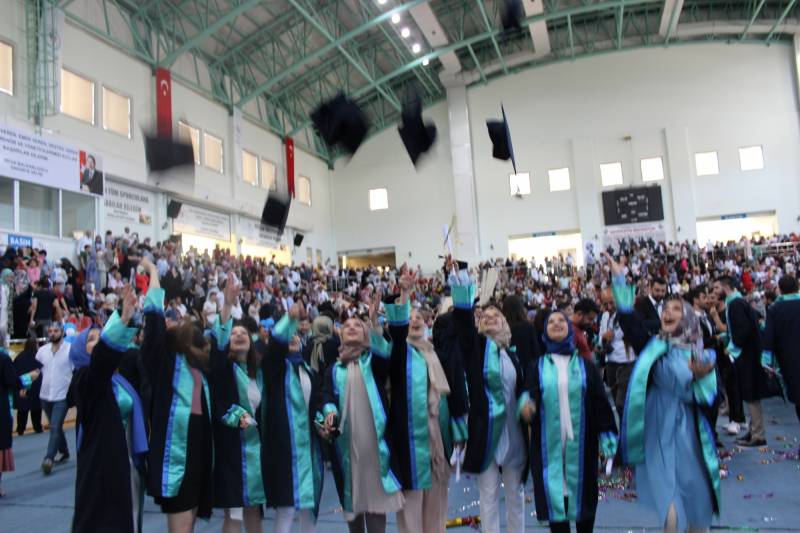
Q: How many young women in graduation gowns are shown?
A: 9